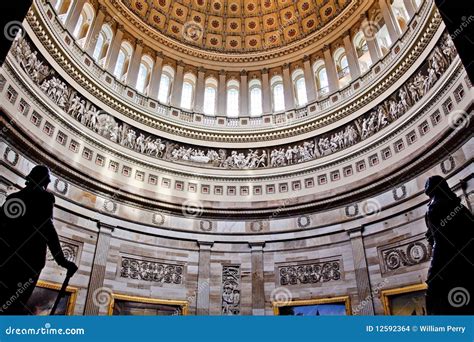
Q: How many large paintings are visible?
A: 4